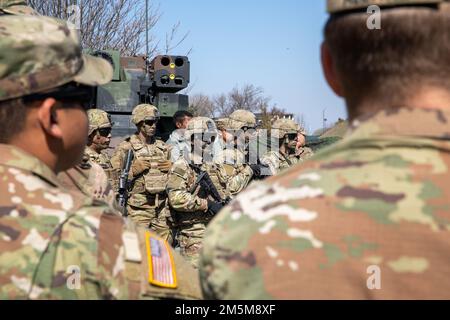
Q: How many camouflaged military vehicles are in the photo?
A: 1